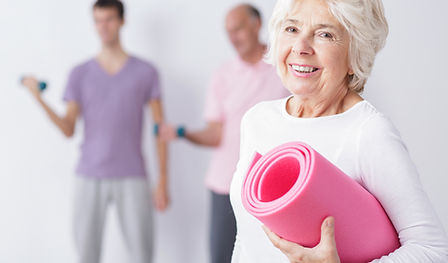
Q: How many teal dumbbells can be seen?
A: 2